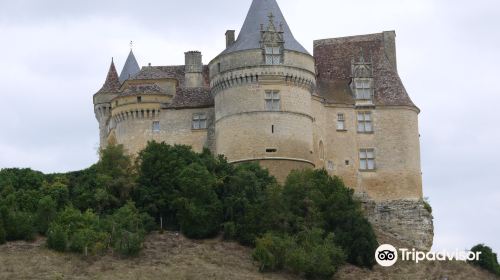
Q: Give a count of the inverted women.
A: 0